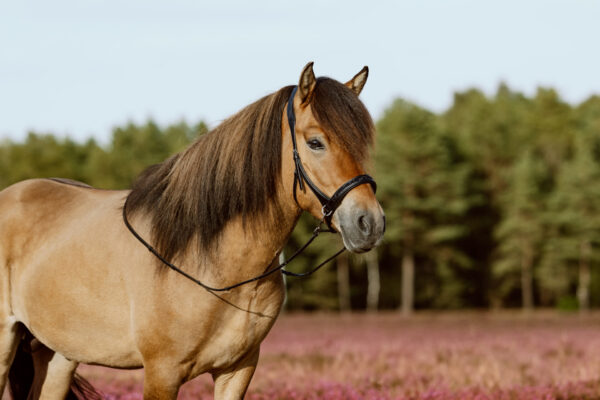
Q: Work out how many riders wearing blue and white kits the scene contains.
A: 0